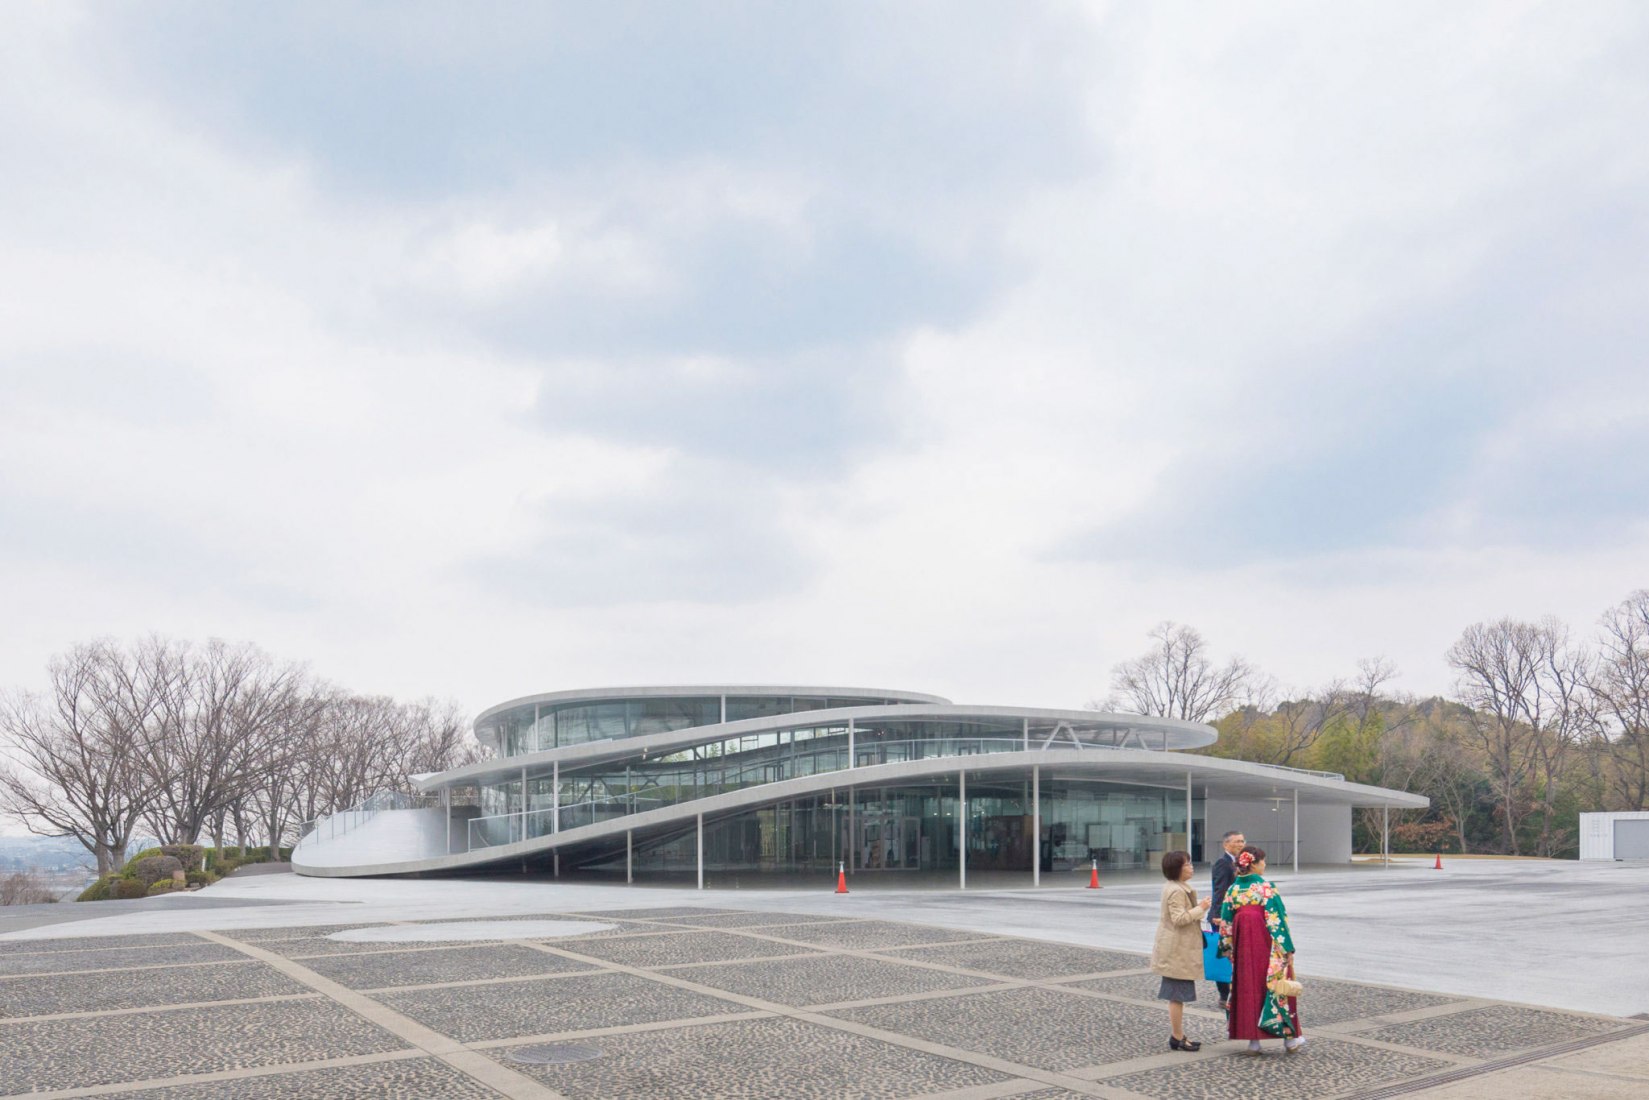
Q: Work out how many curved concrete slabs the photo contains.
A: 3